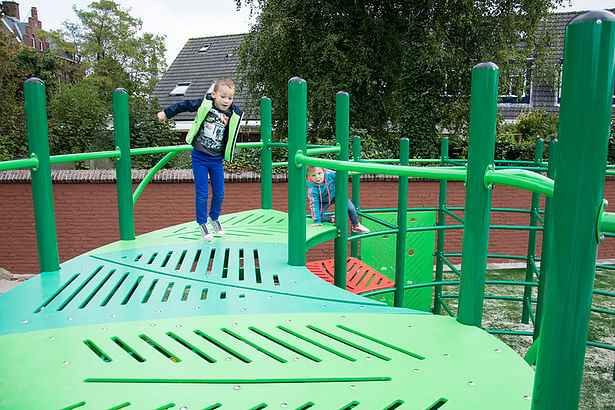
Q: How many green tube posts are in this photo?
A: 12